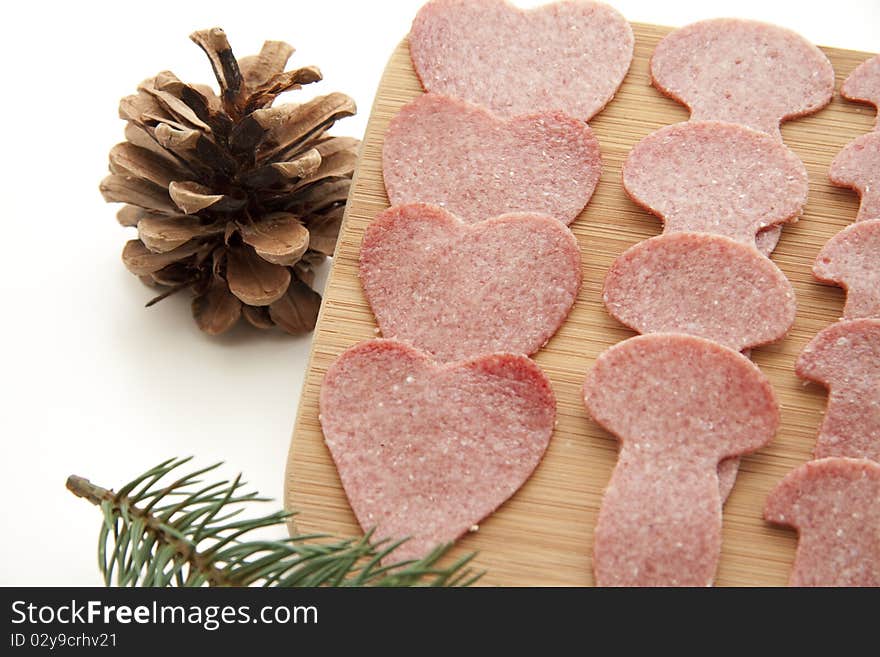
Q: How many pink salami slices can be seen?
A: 13